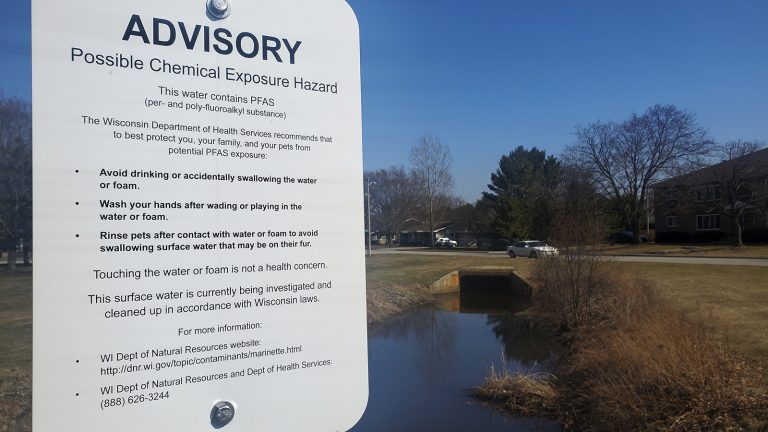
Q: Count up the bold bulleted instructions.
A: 3